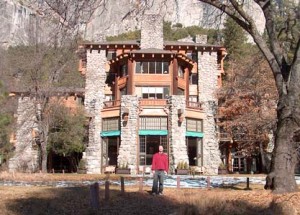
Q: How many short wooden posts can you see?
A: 7